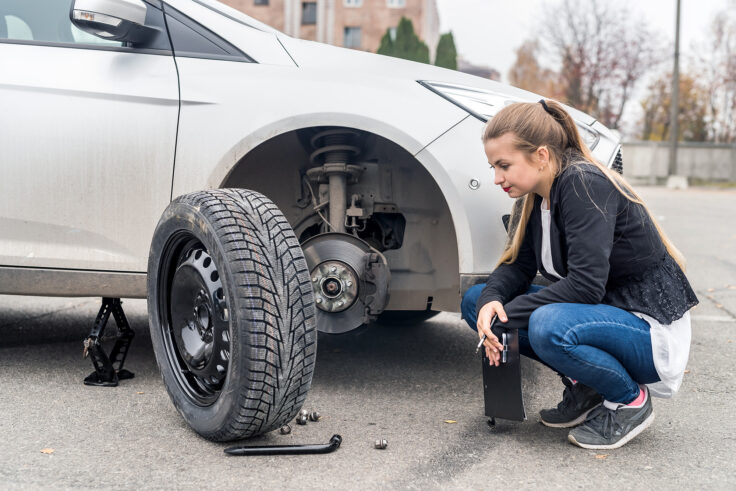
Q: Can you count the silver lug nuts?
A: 5